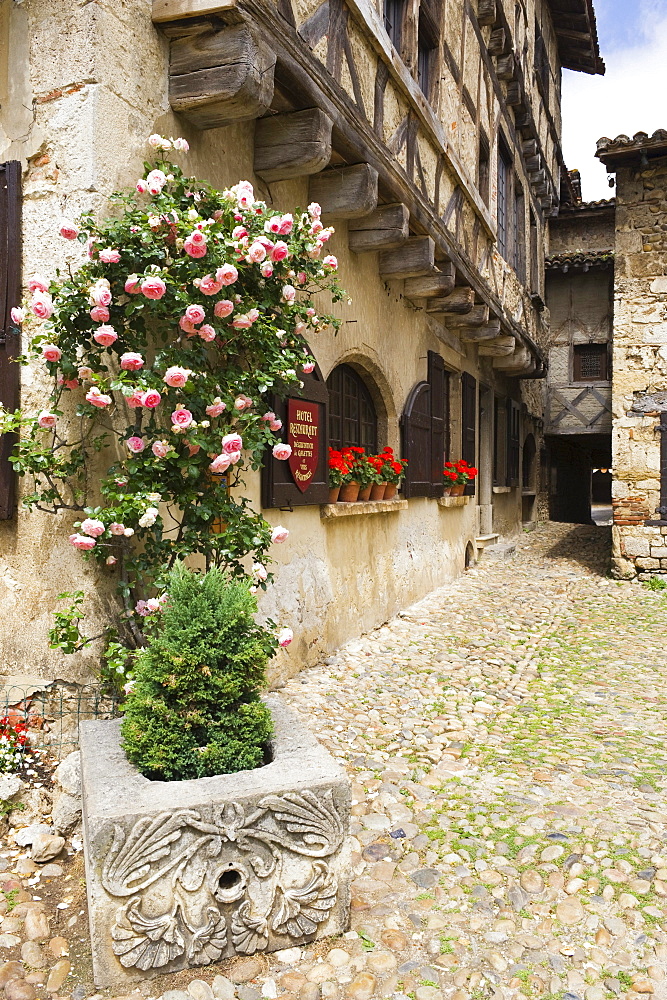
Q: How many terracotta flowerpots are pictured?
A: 8